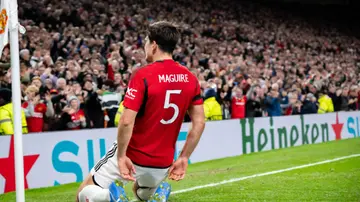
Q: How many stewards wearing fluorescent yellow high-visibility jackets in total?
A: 4